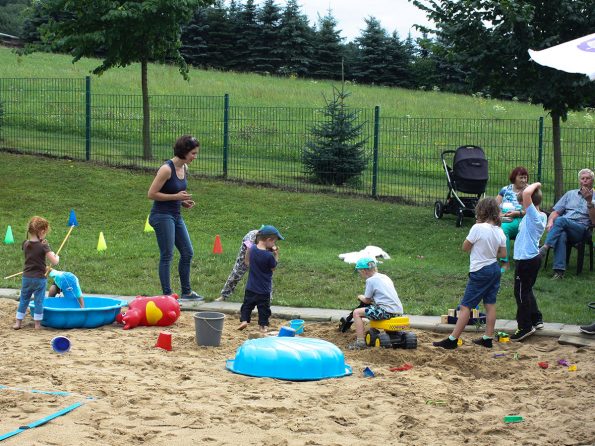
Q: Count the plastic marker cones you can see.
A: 5